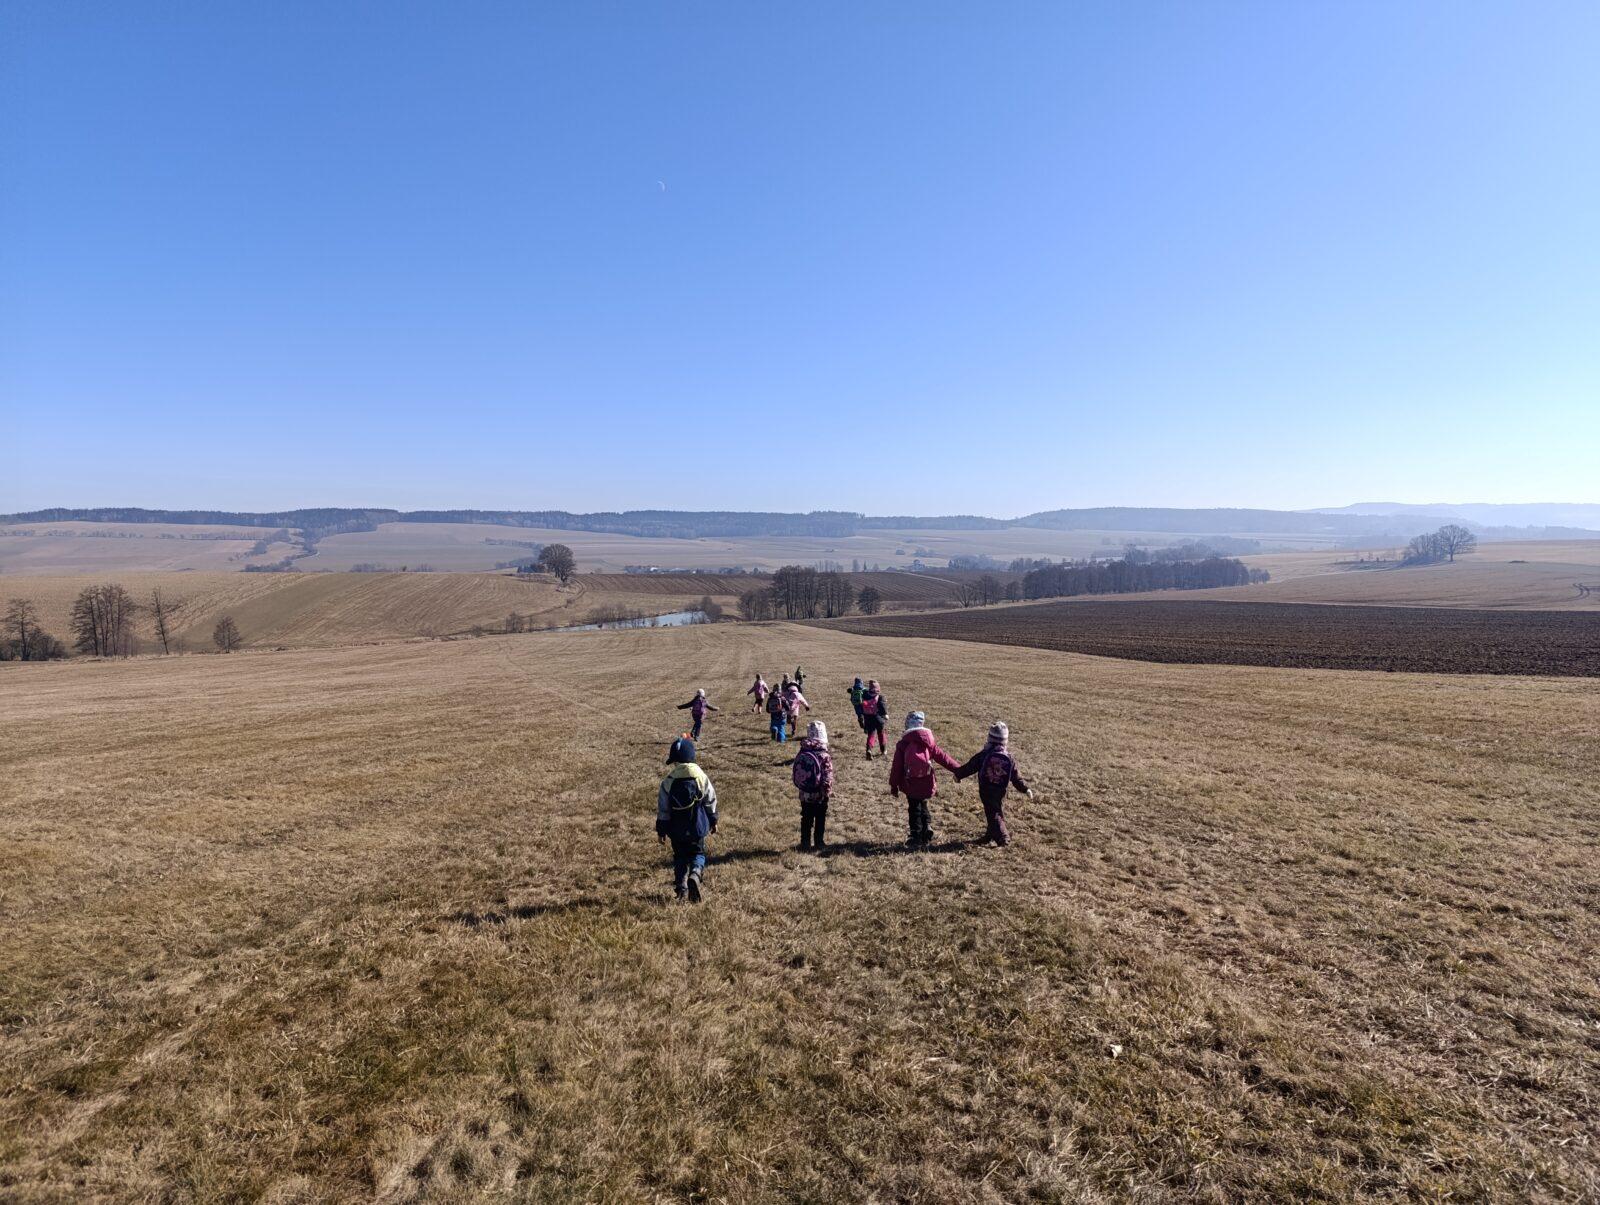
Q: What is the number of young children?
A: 12